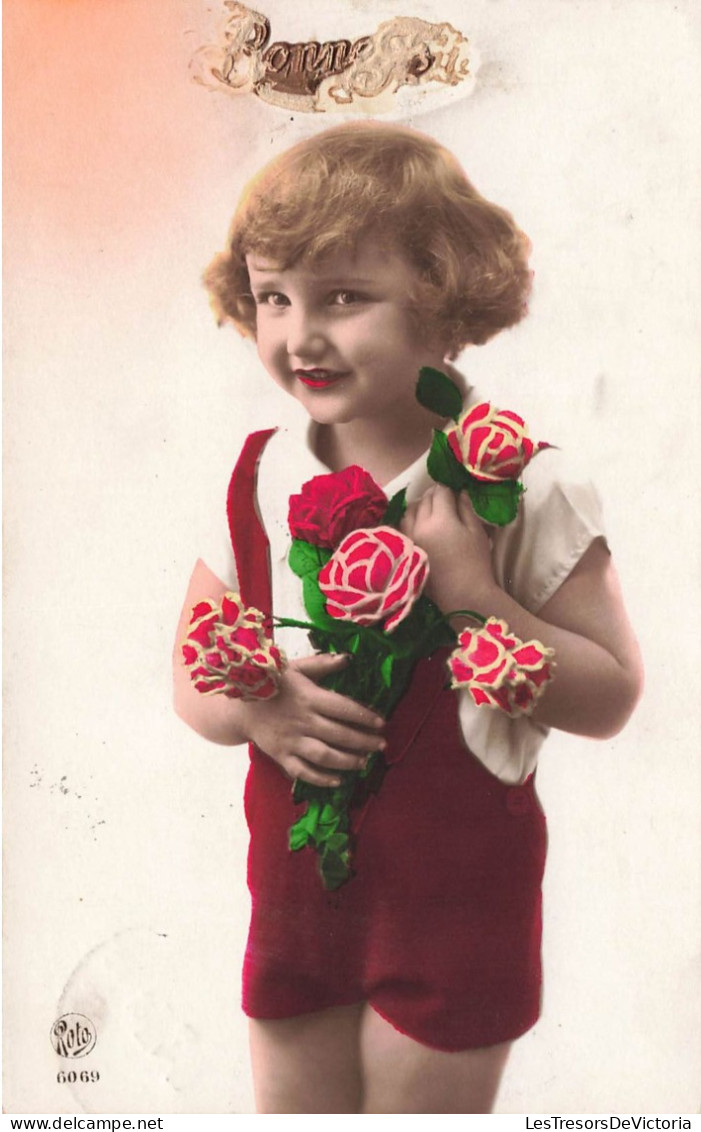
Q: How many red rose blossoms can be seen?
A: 5